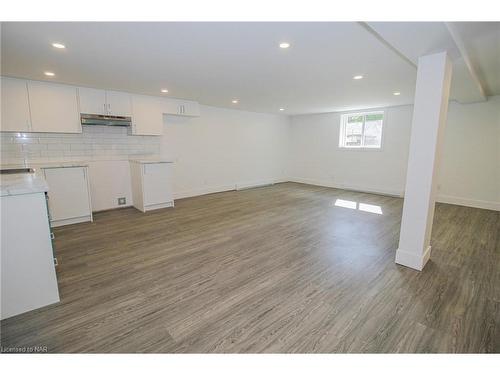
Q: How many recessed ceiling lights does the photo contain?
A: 8